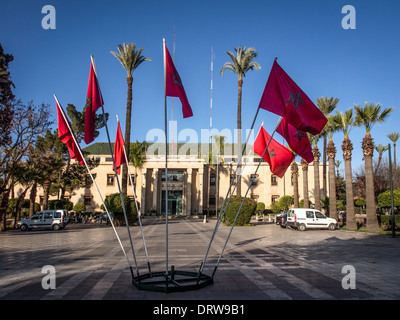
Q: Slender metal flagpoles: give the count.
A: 7